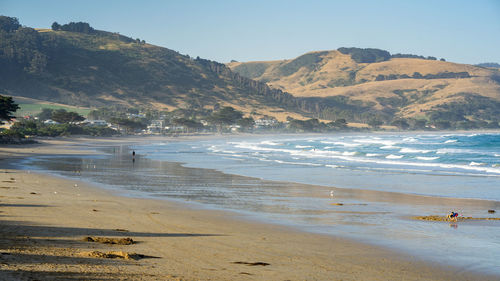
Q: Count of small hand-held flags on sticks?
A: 0